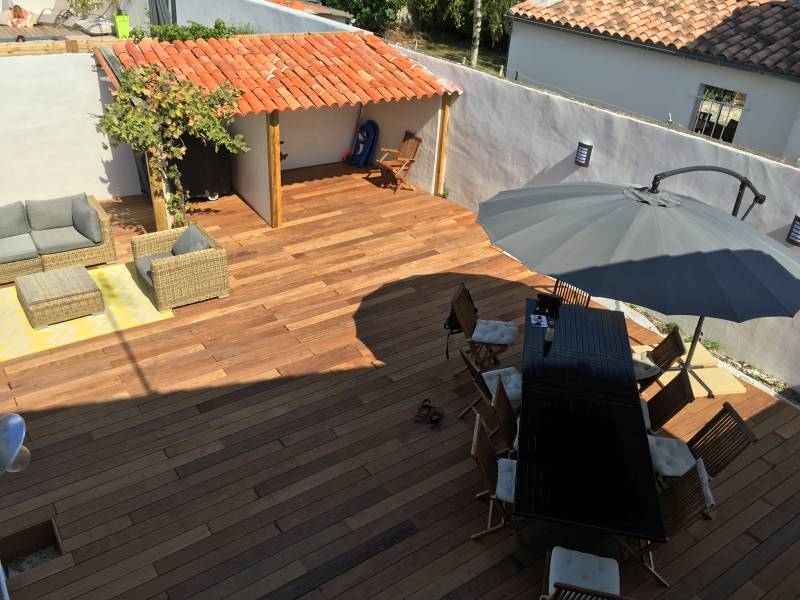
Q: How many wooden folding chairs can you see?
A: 11